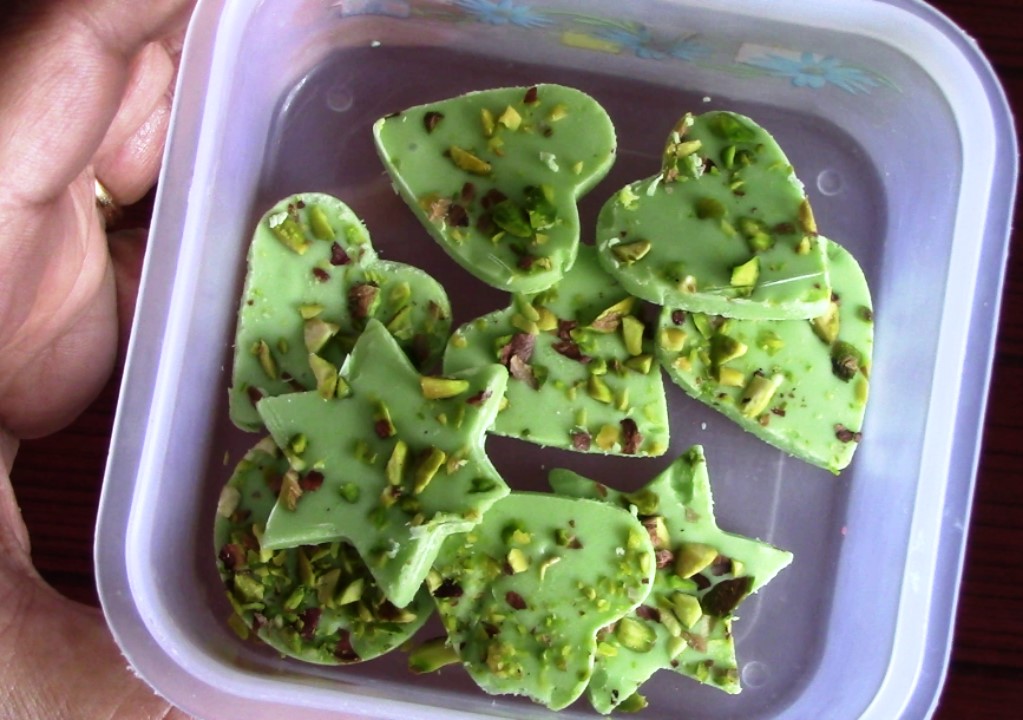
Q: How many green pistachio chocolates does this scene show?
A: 9